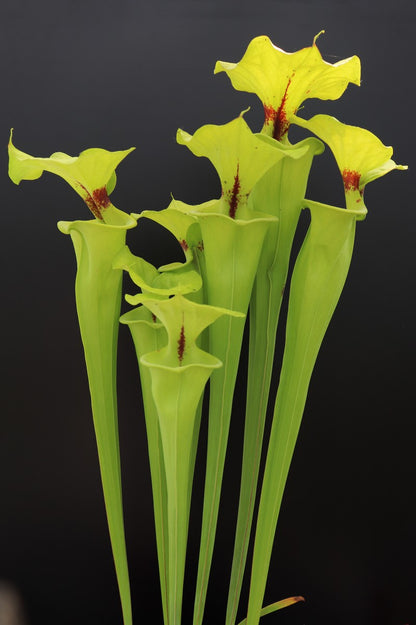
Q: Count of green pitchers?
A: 7